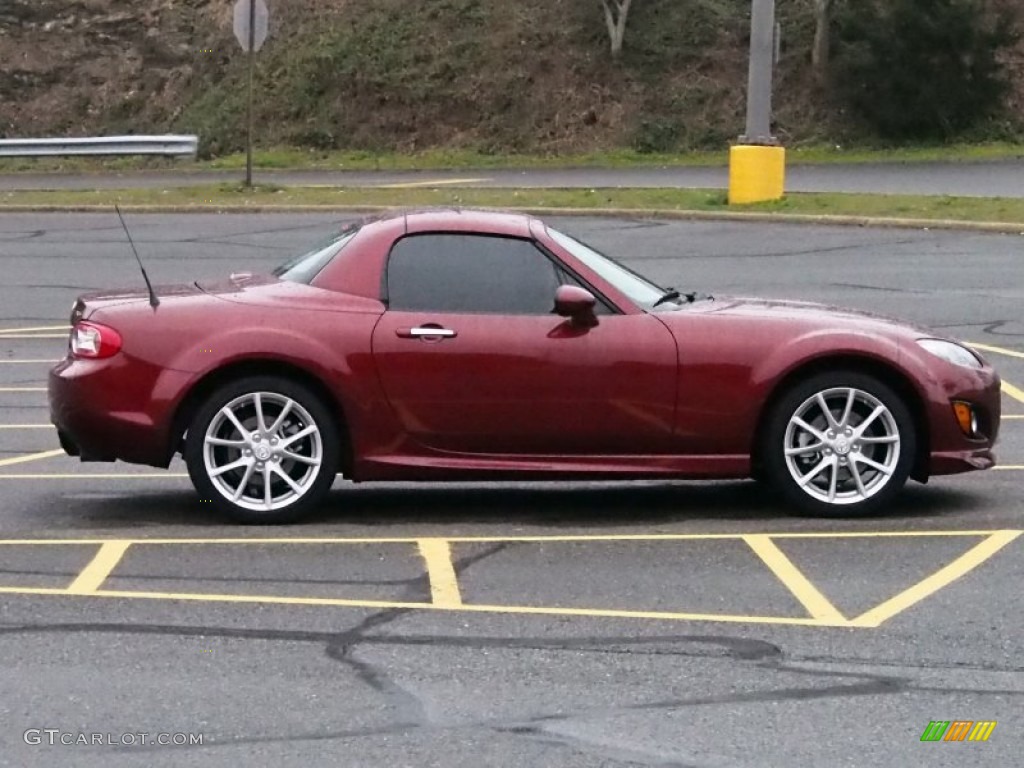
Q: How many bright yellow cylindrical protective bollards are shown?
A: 1